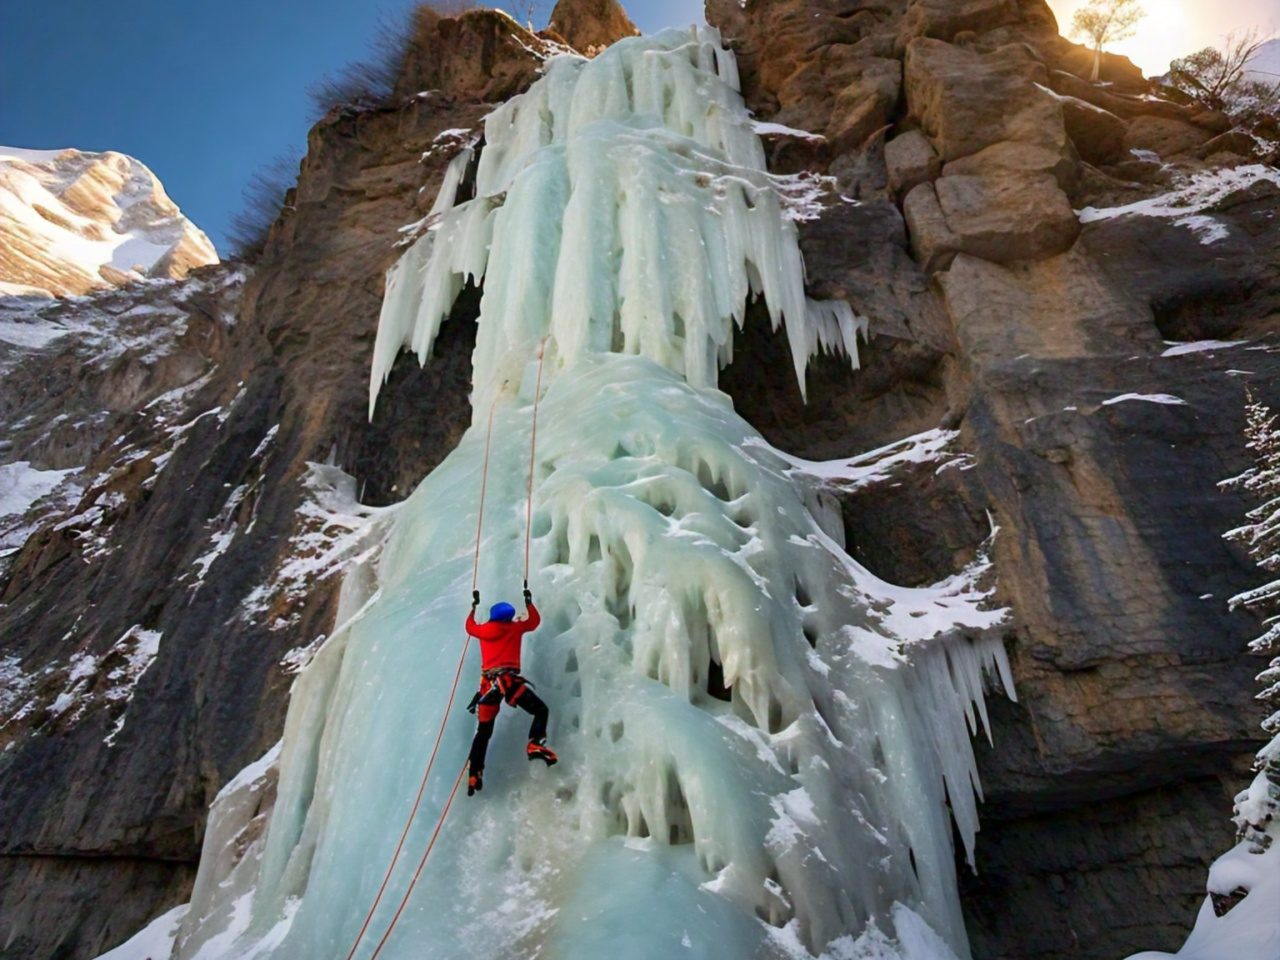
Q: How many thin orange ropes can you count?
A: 2